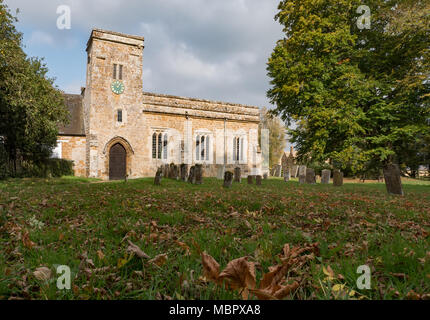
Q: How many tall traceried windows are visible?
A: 3